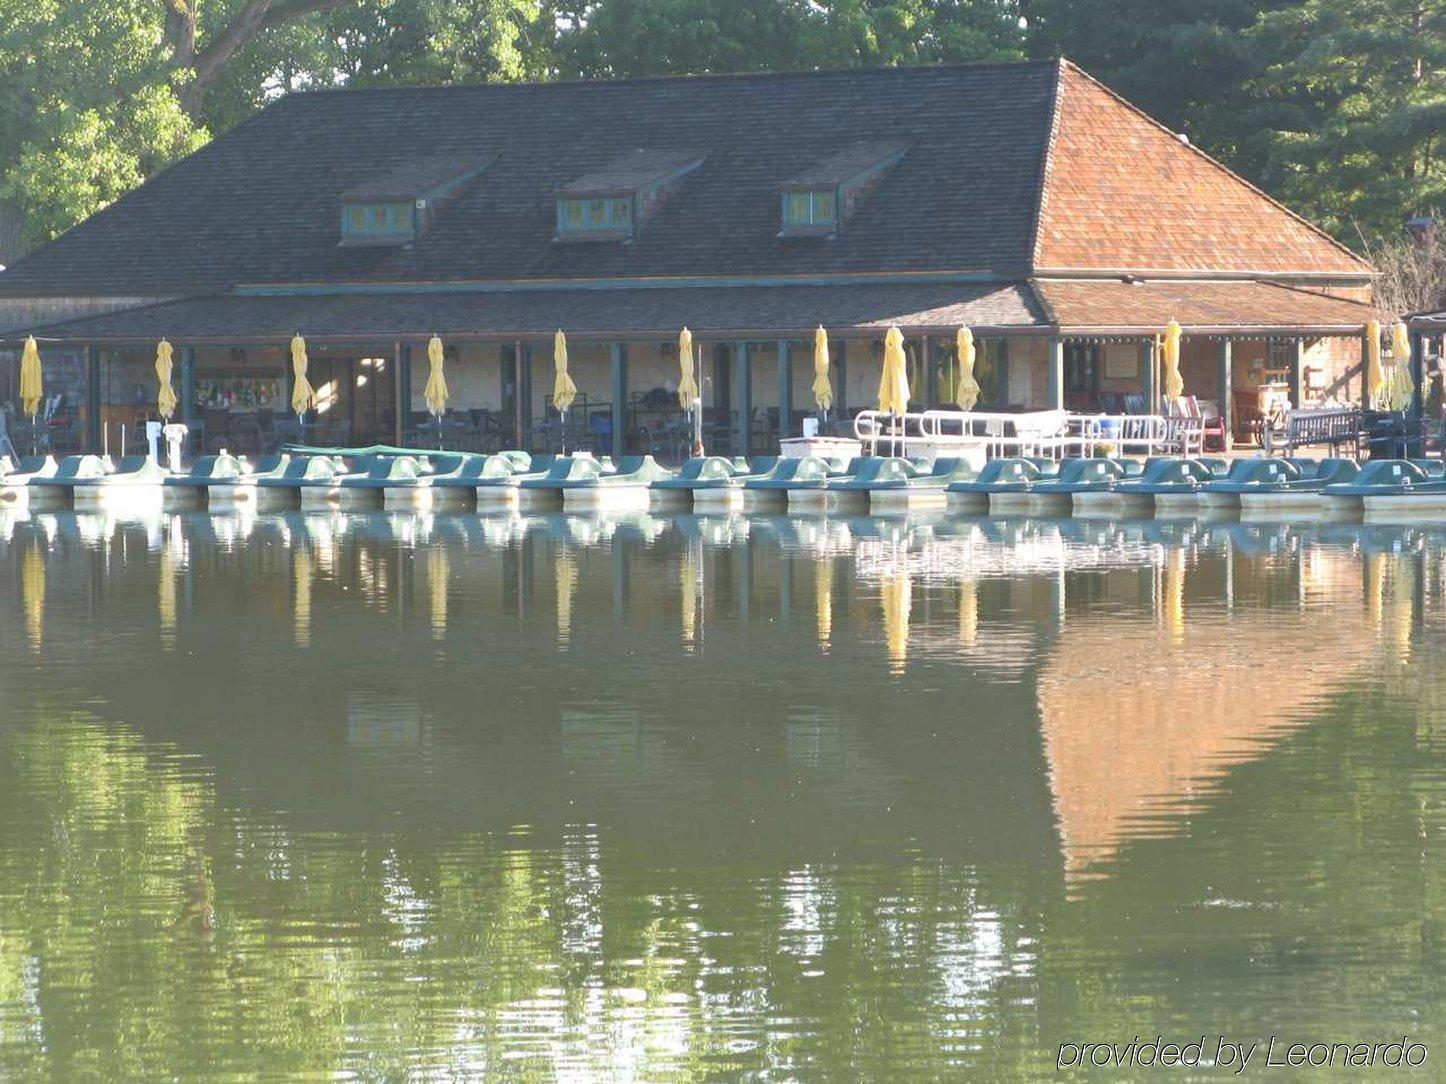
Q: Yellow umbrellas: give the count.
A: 12